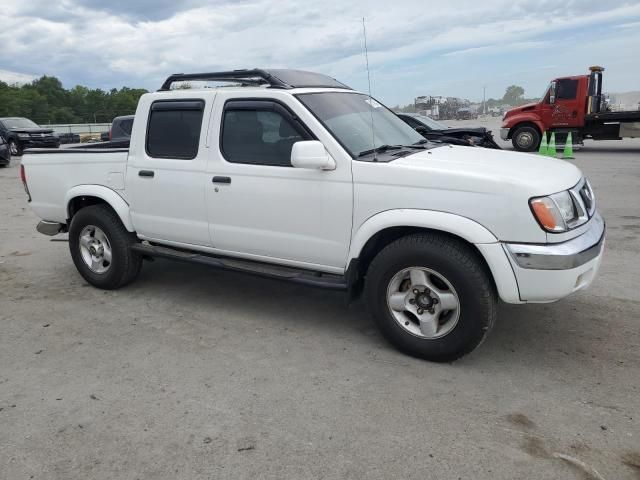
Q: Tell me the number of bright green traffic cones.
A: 3